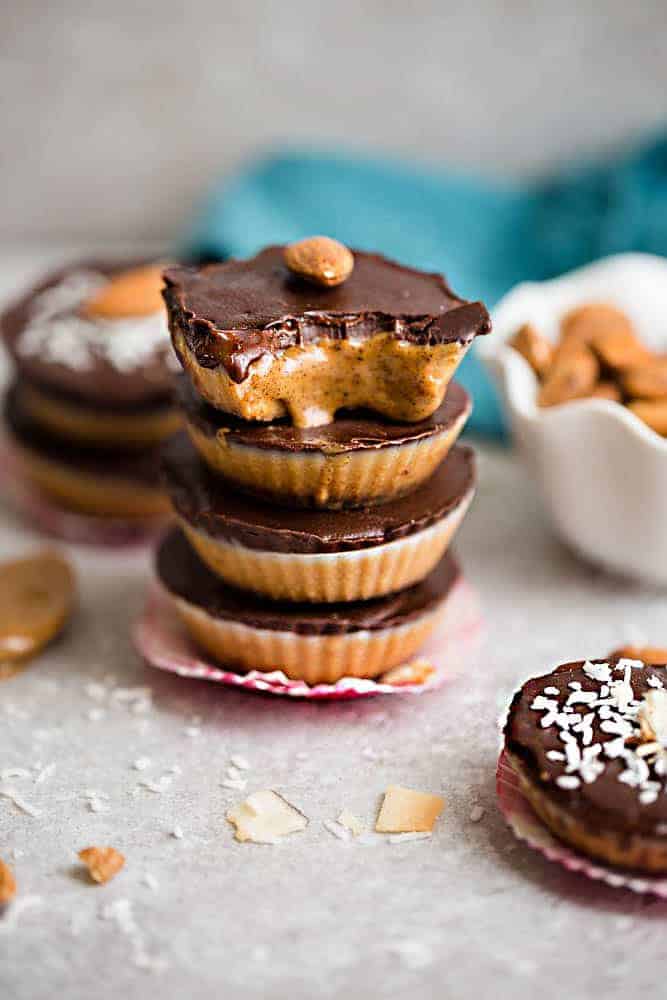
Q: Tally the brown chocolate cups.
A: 7